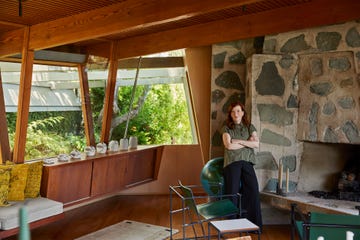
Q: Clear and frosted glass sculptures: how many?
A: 8